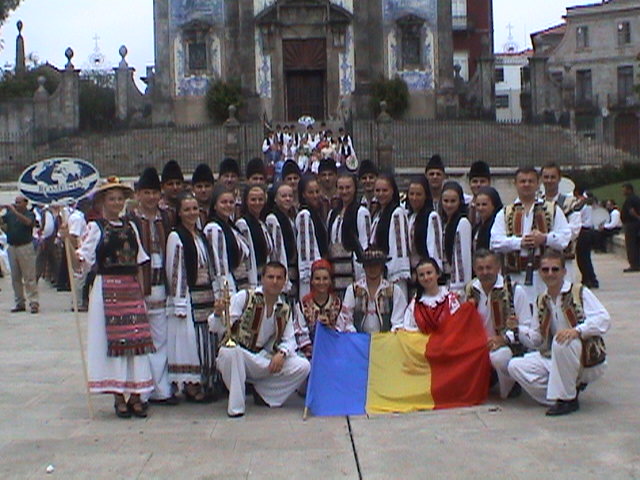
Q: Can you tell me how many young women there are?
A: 13